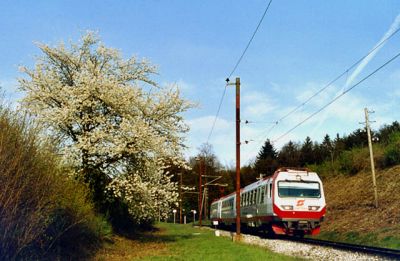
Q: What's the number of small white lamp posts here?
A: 2